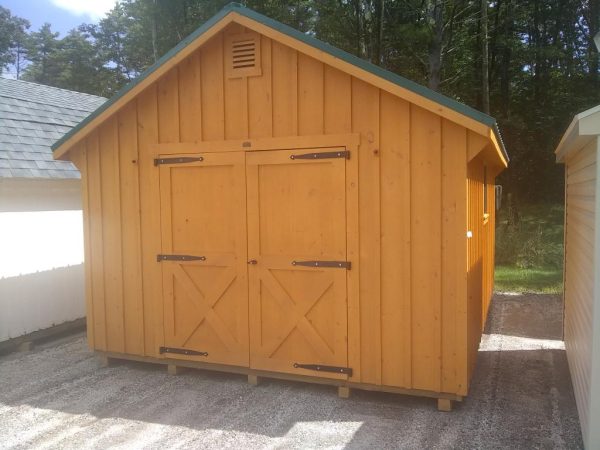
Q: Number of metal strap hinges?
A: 6